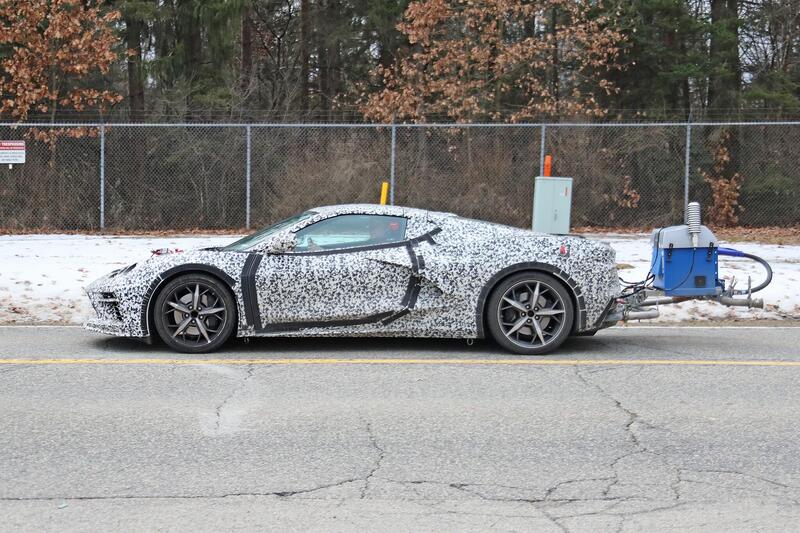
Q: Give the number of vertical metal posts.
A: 5